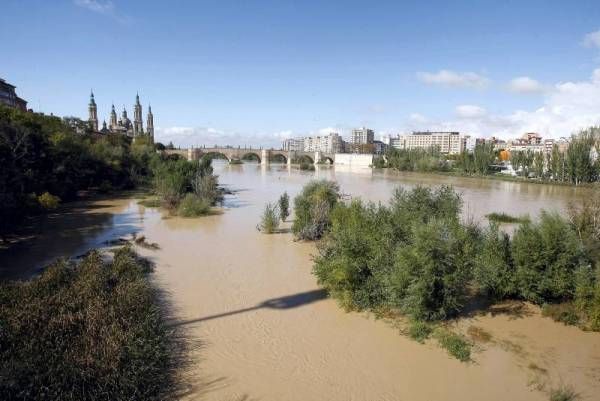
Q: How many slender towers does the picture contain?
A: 4